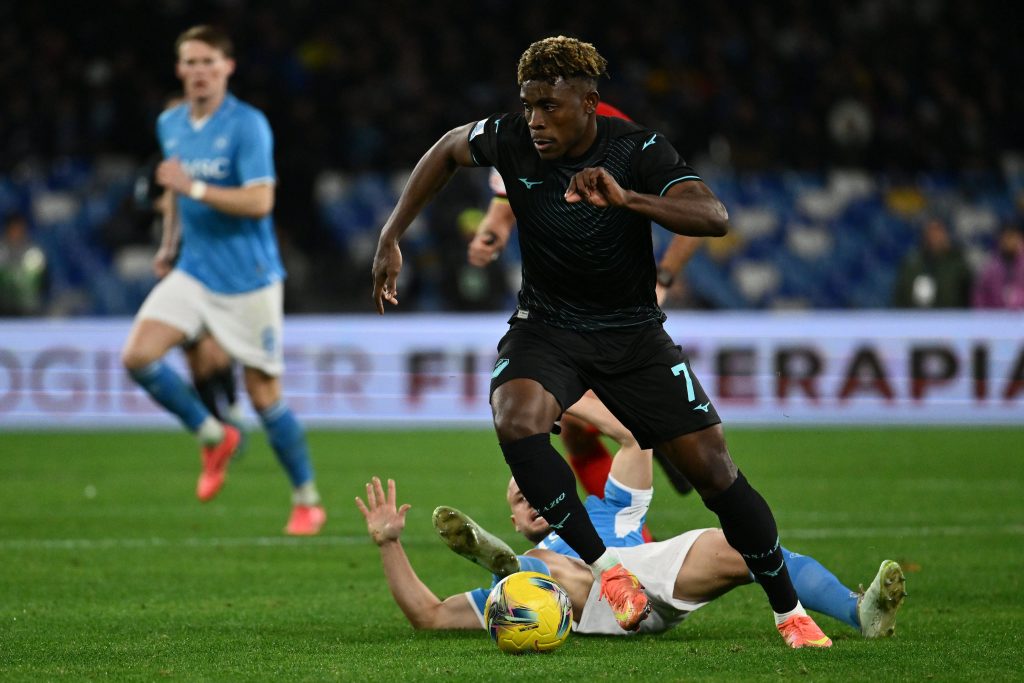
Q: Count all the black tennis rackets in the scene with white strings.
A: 0